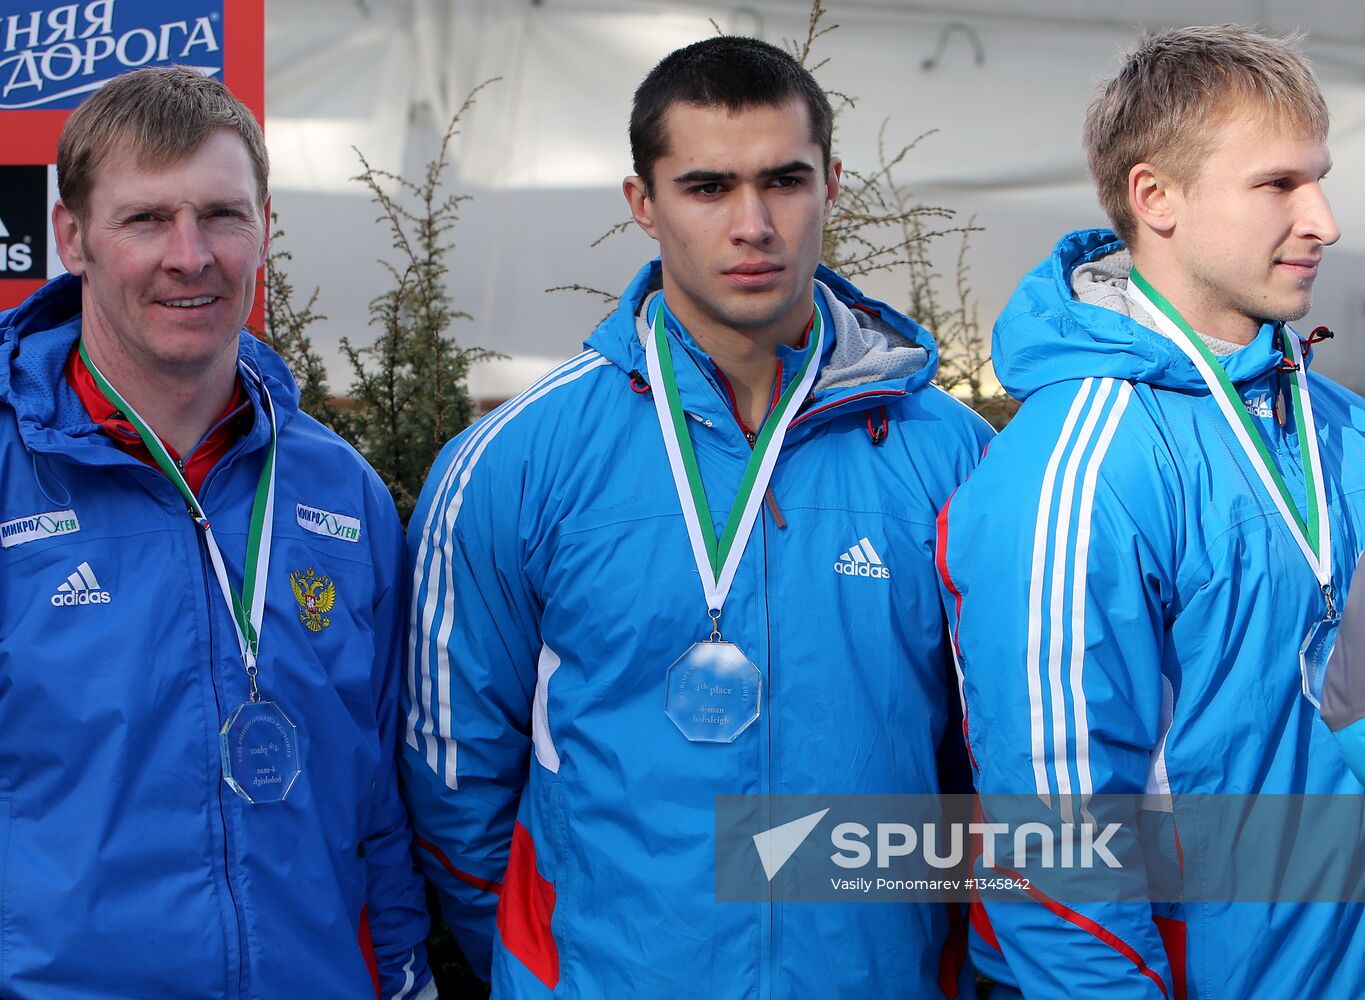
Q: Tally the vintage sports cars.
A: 0